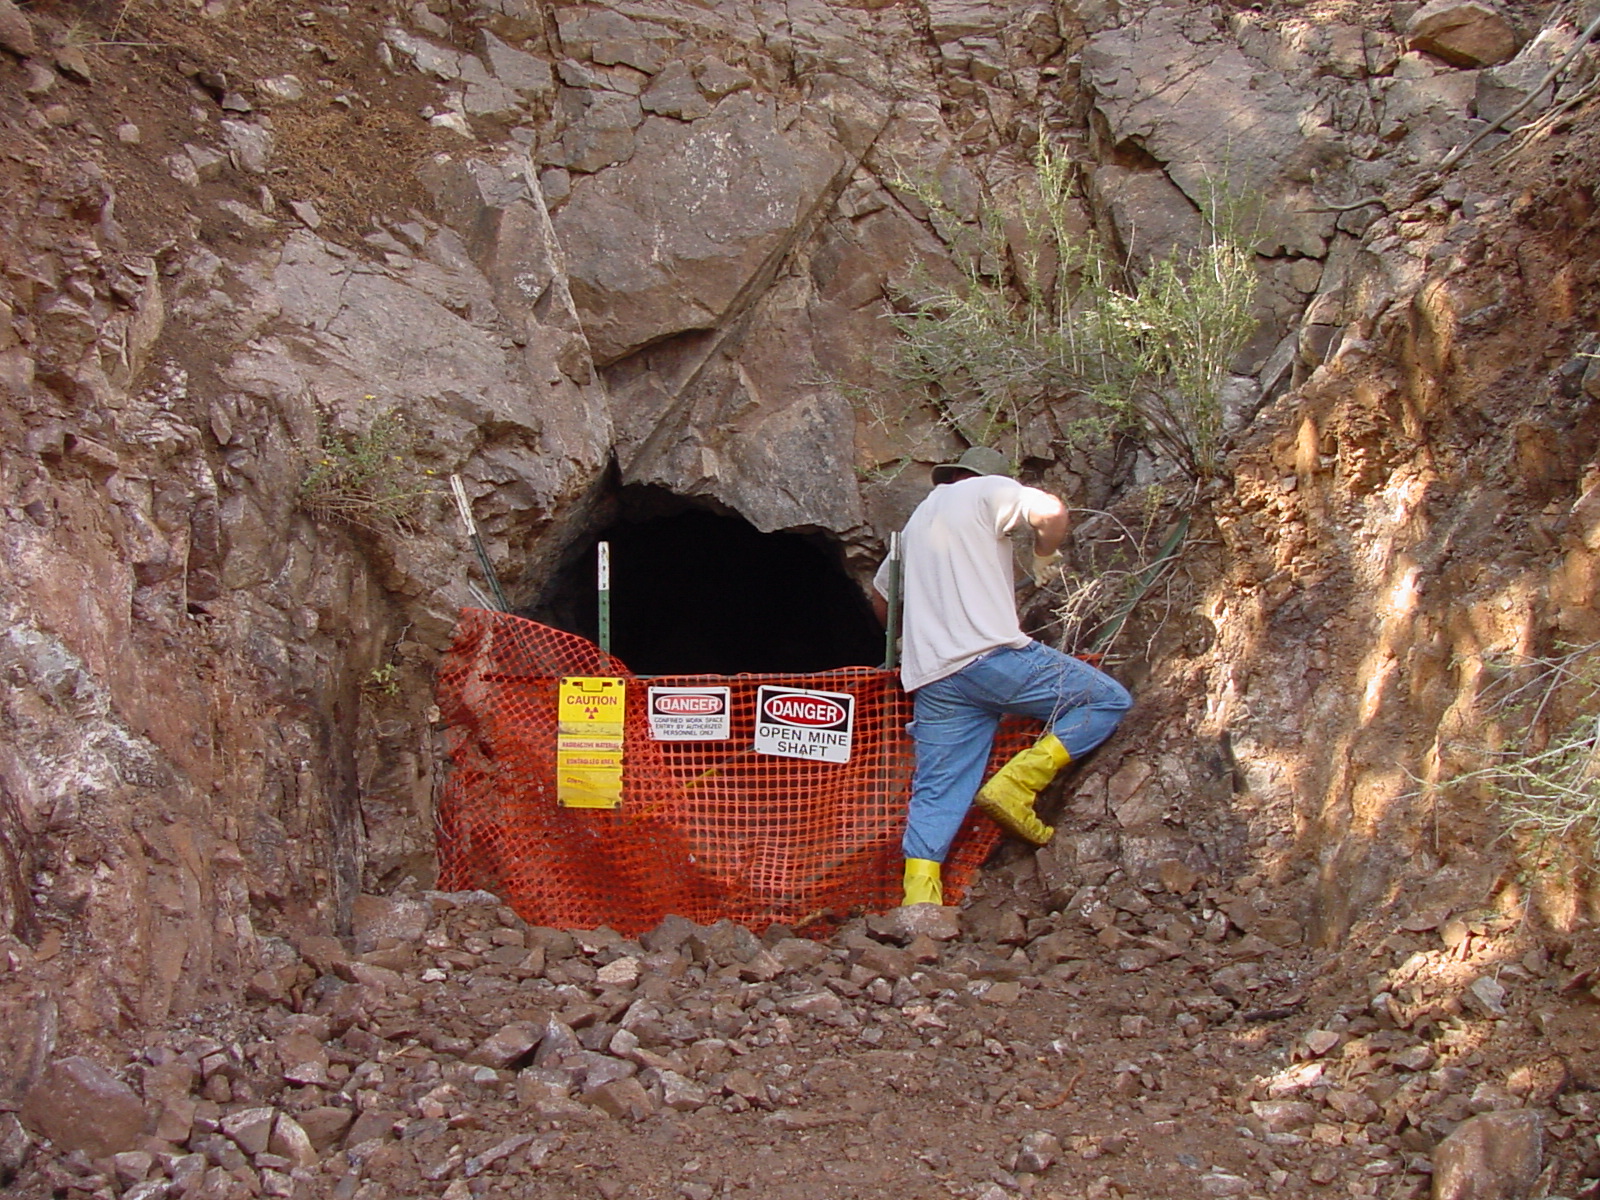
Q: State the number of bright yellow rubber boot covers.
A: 2